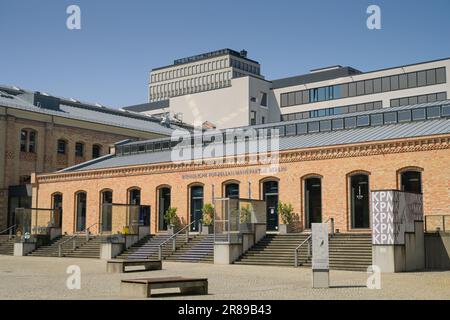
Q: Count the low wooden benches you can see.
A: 2